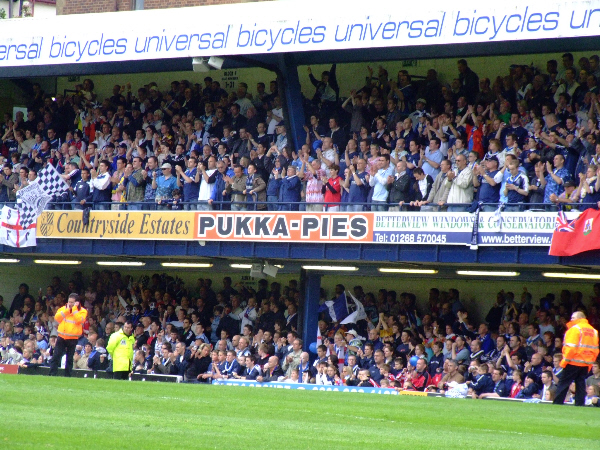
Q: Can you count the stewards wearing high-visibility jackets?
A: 3